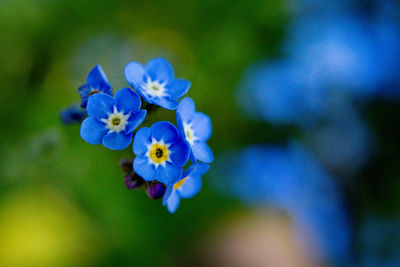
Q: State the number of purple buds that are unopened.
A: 3